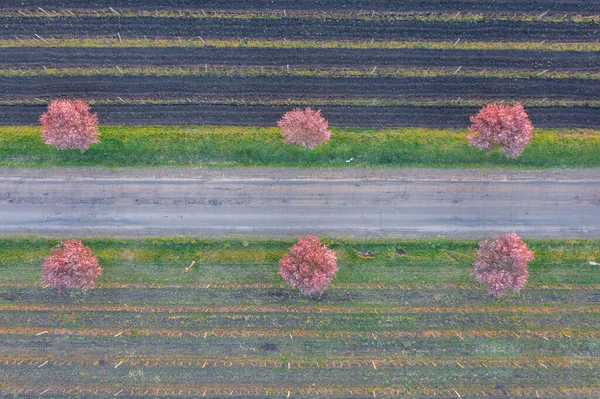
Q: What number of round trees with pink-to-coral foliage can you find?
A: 6